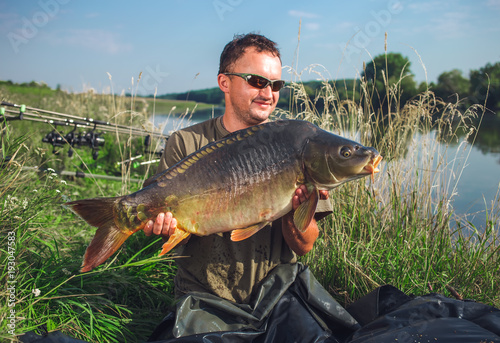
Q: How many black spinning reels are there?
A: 3